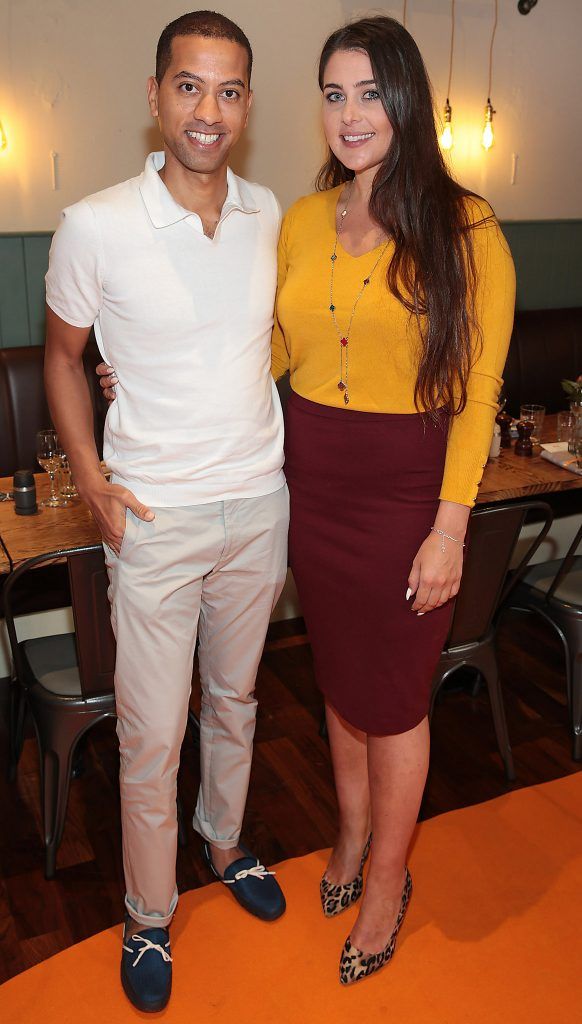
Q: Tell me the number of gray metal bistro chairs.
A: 3